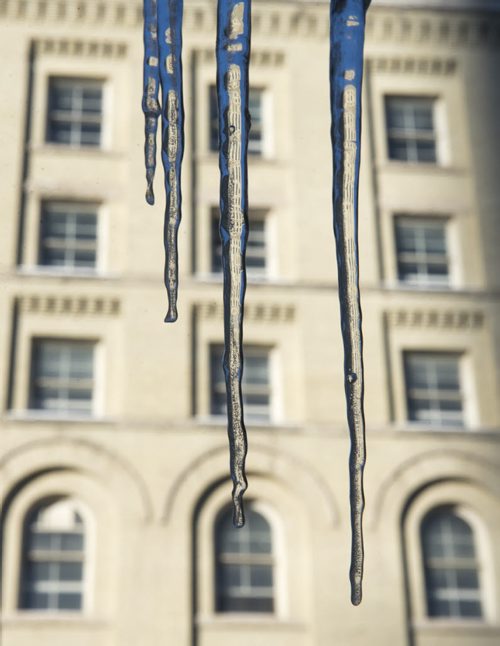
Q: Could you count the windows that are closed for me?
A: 12